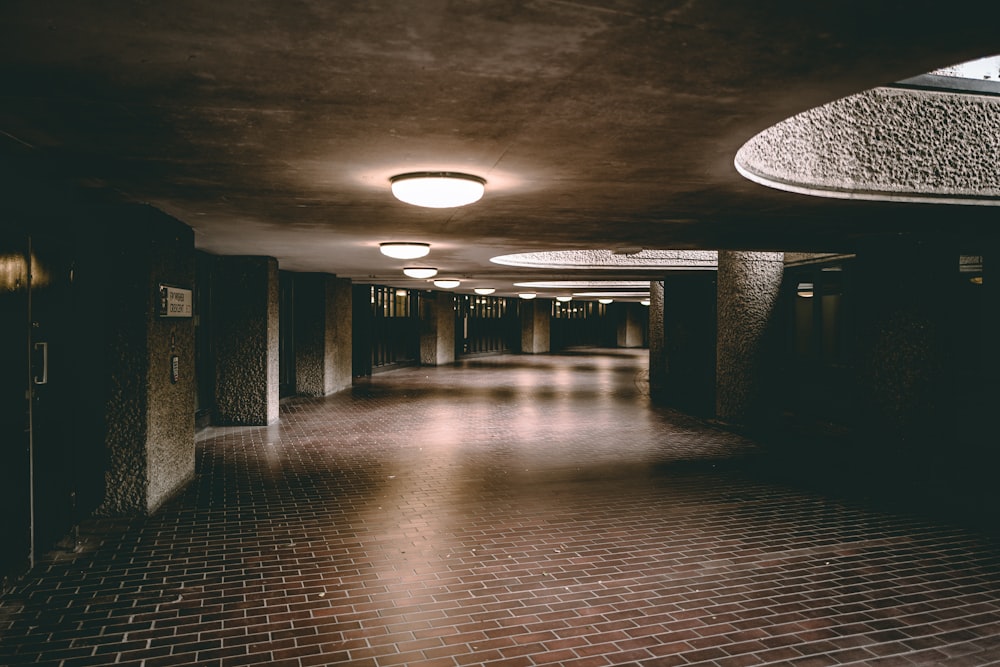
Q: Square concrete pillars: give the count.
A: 6